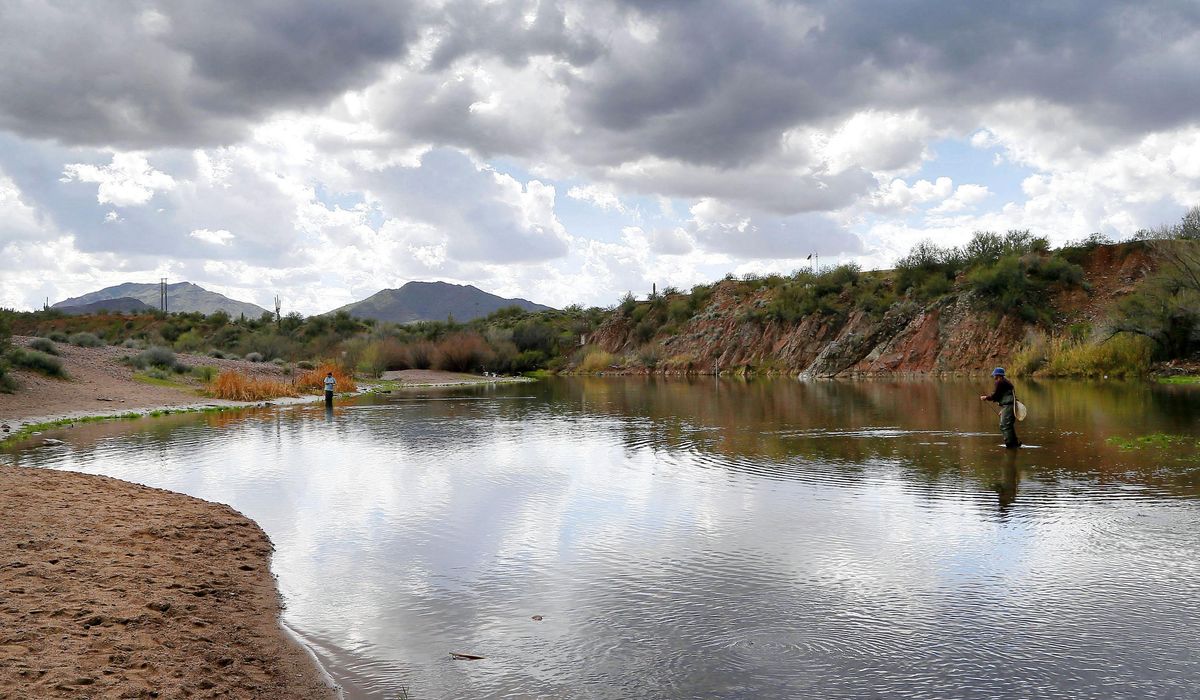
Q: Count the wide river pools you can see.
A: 1